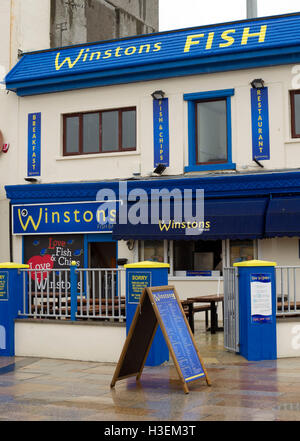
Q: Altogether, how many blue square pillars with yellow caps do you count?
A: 3